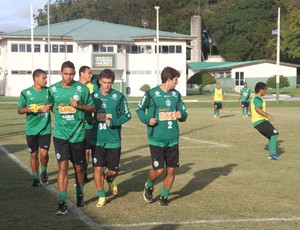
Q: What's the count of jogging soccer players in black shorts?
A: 5